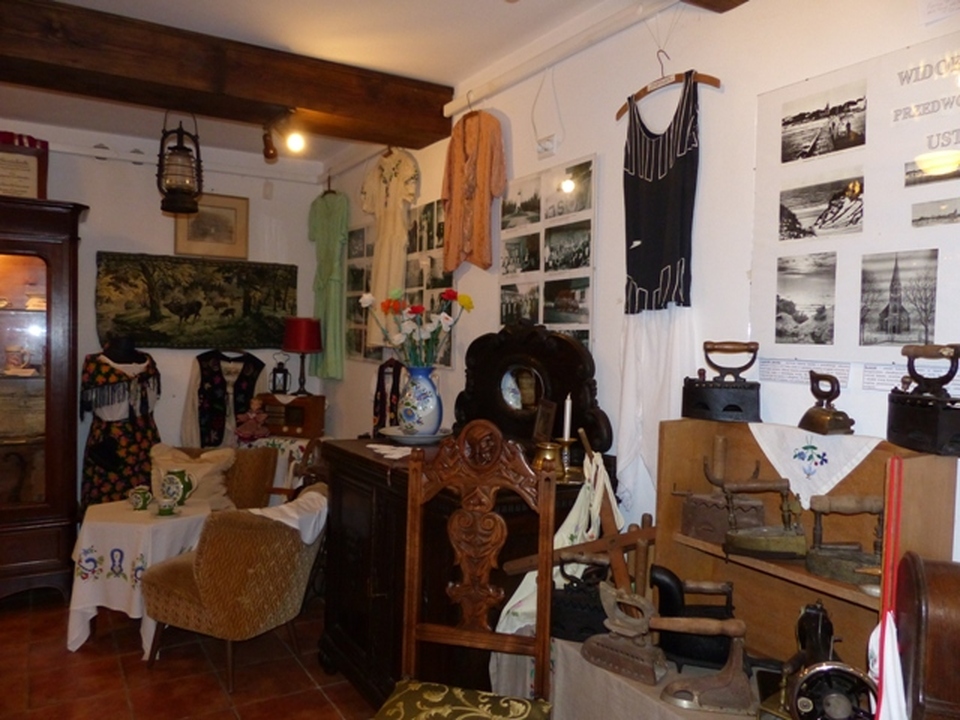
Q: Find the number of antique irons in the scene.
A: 10